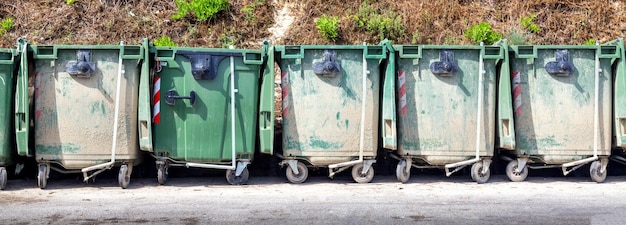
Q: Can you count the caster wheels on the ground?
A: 11